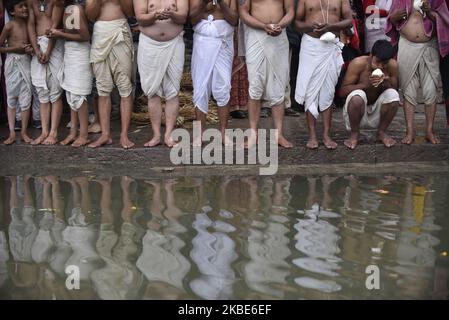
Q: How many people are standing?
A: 9